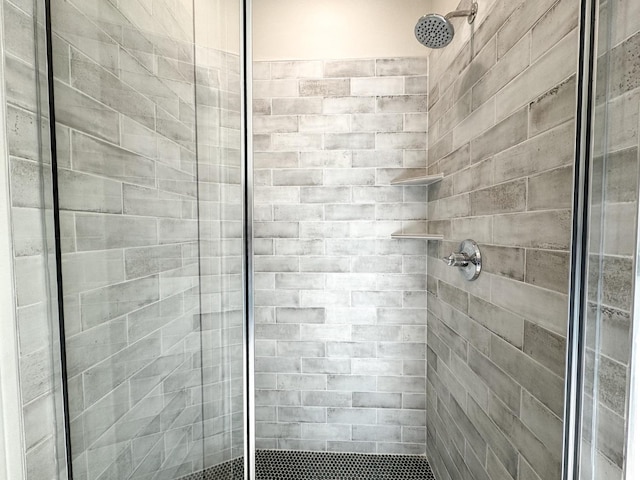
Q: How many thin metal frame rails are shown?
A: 3